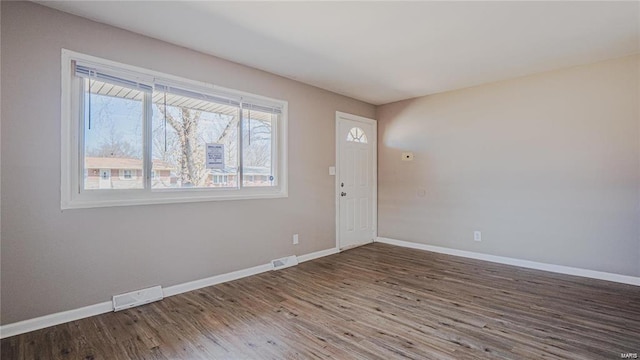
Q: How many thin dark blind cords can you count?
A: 3